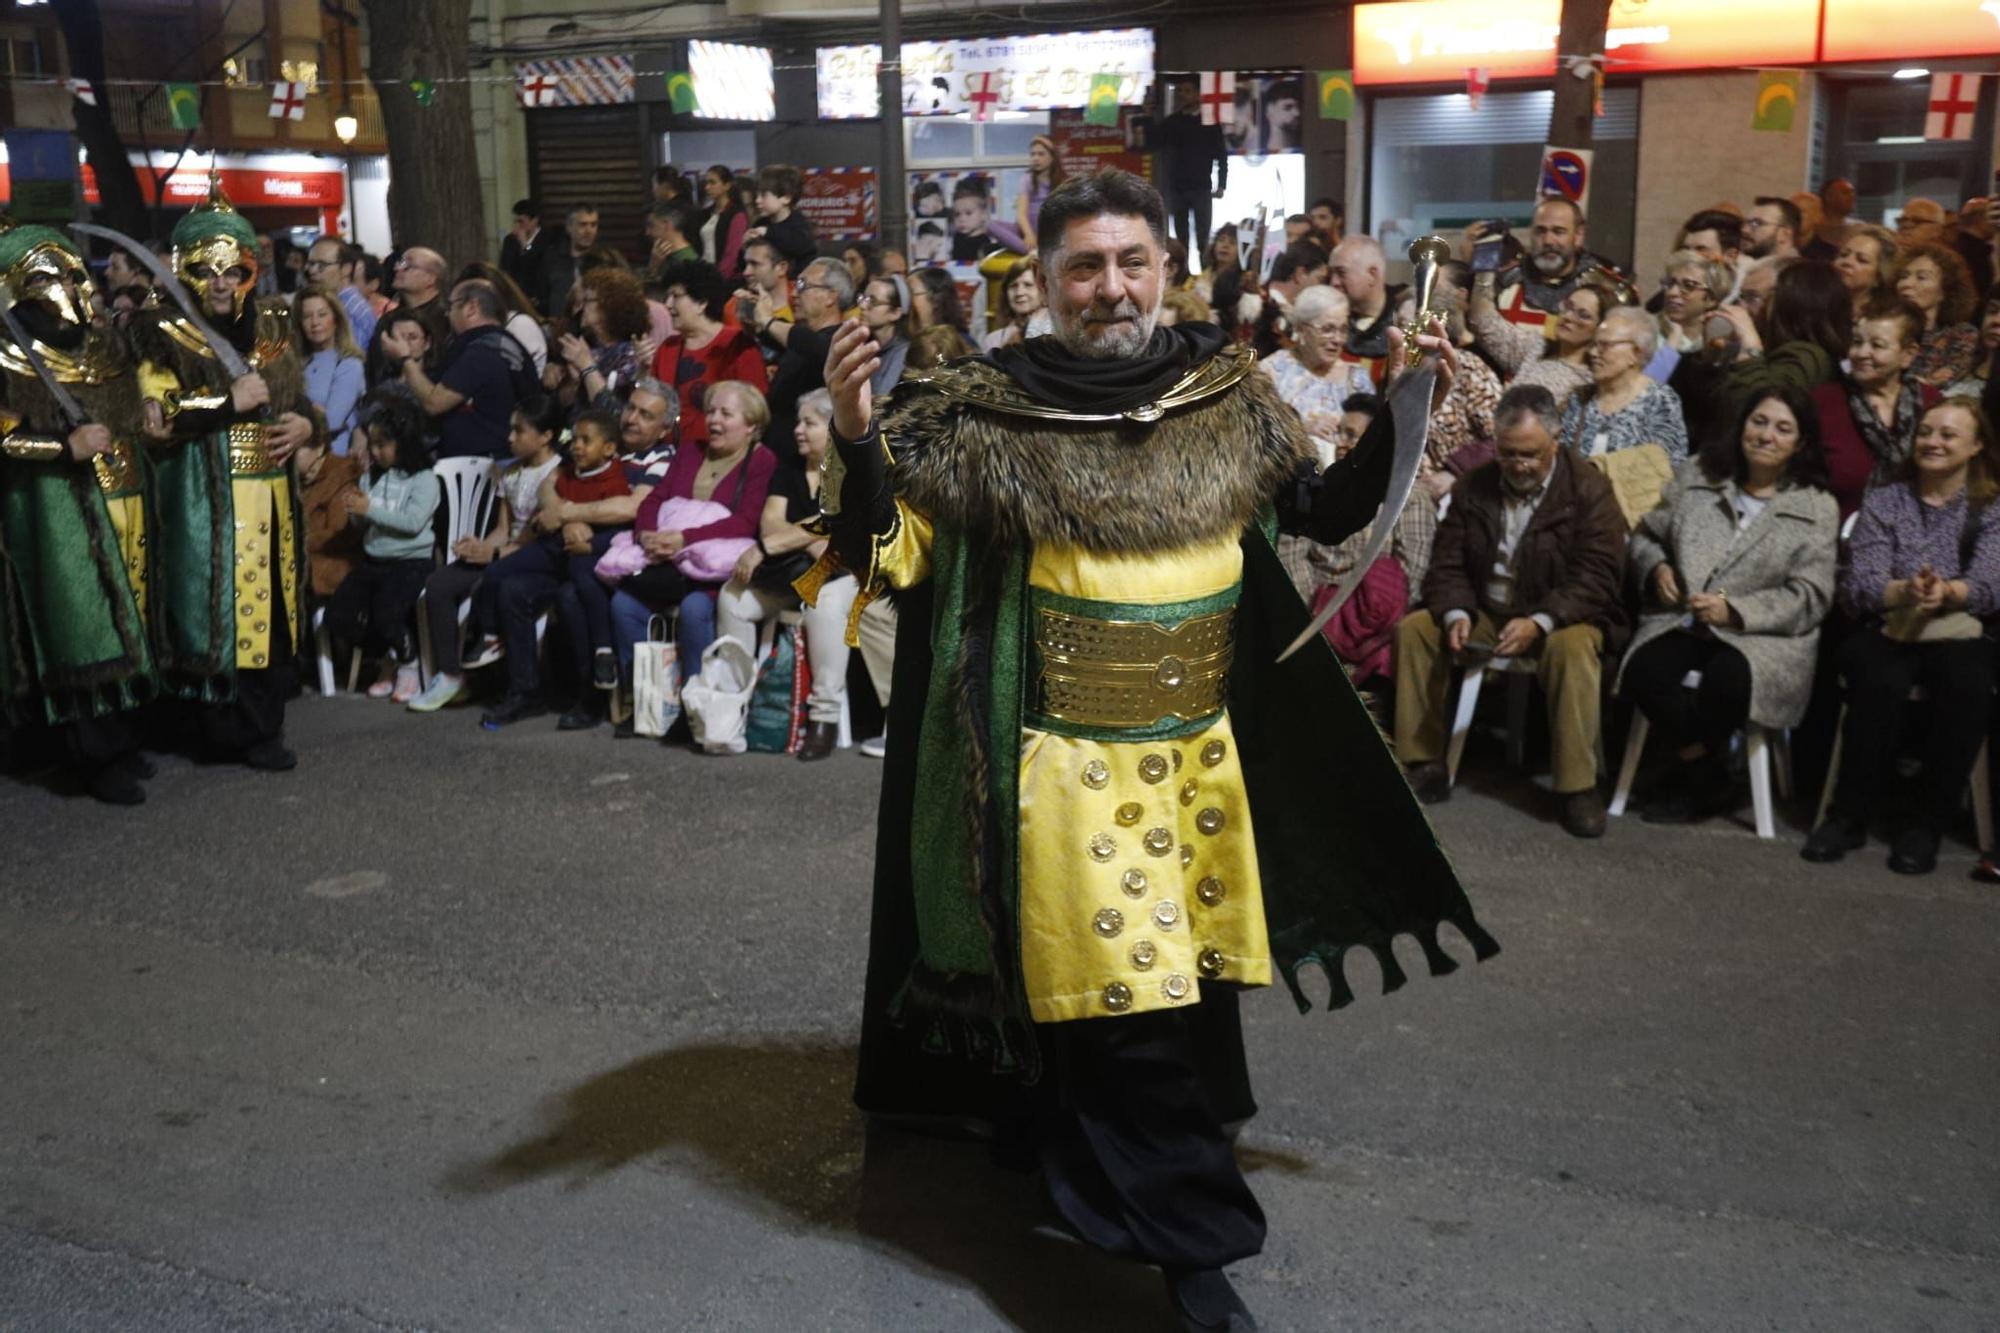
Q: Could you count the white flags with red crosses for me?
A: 7